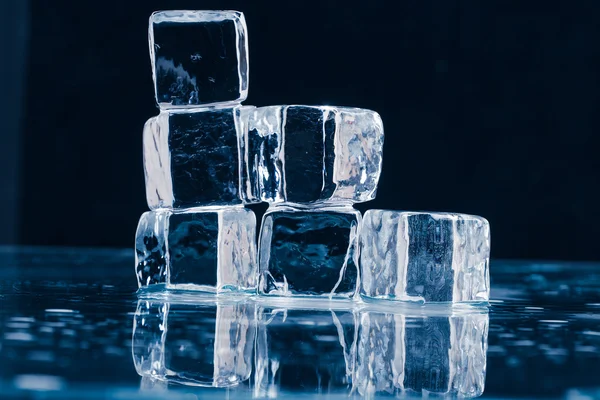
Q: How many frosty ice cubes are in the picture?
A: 6